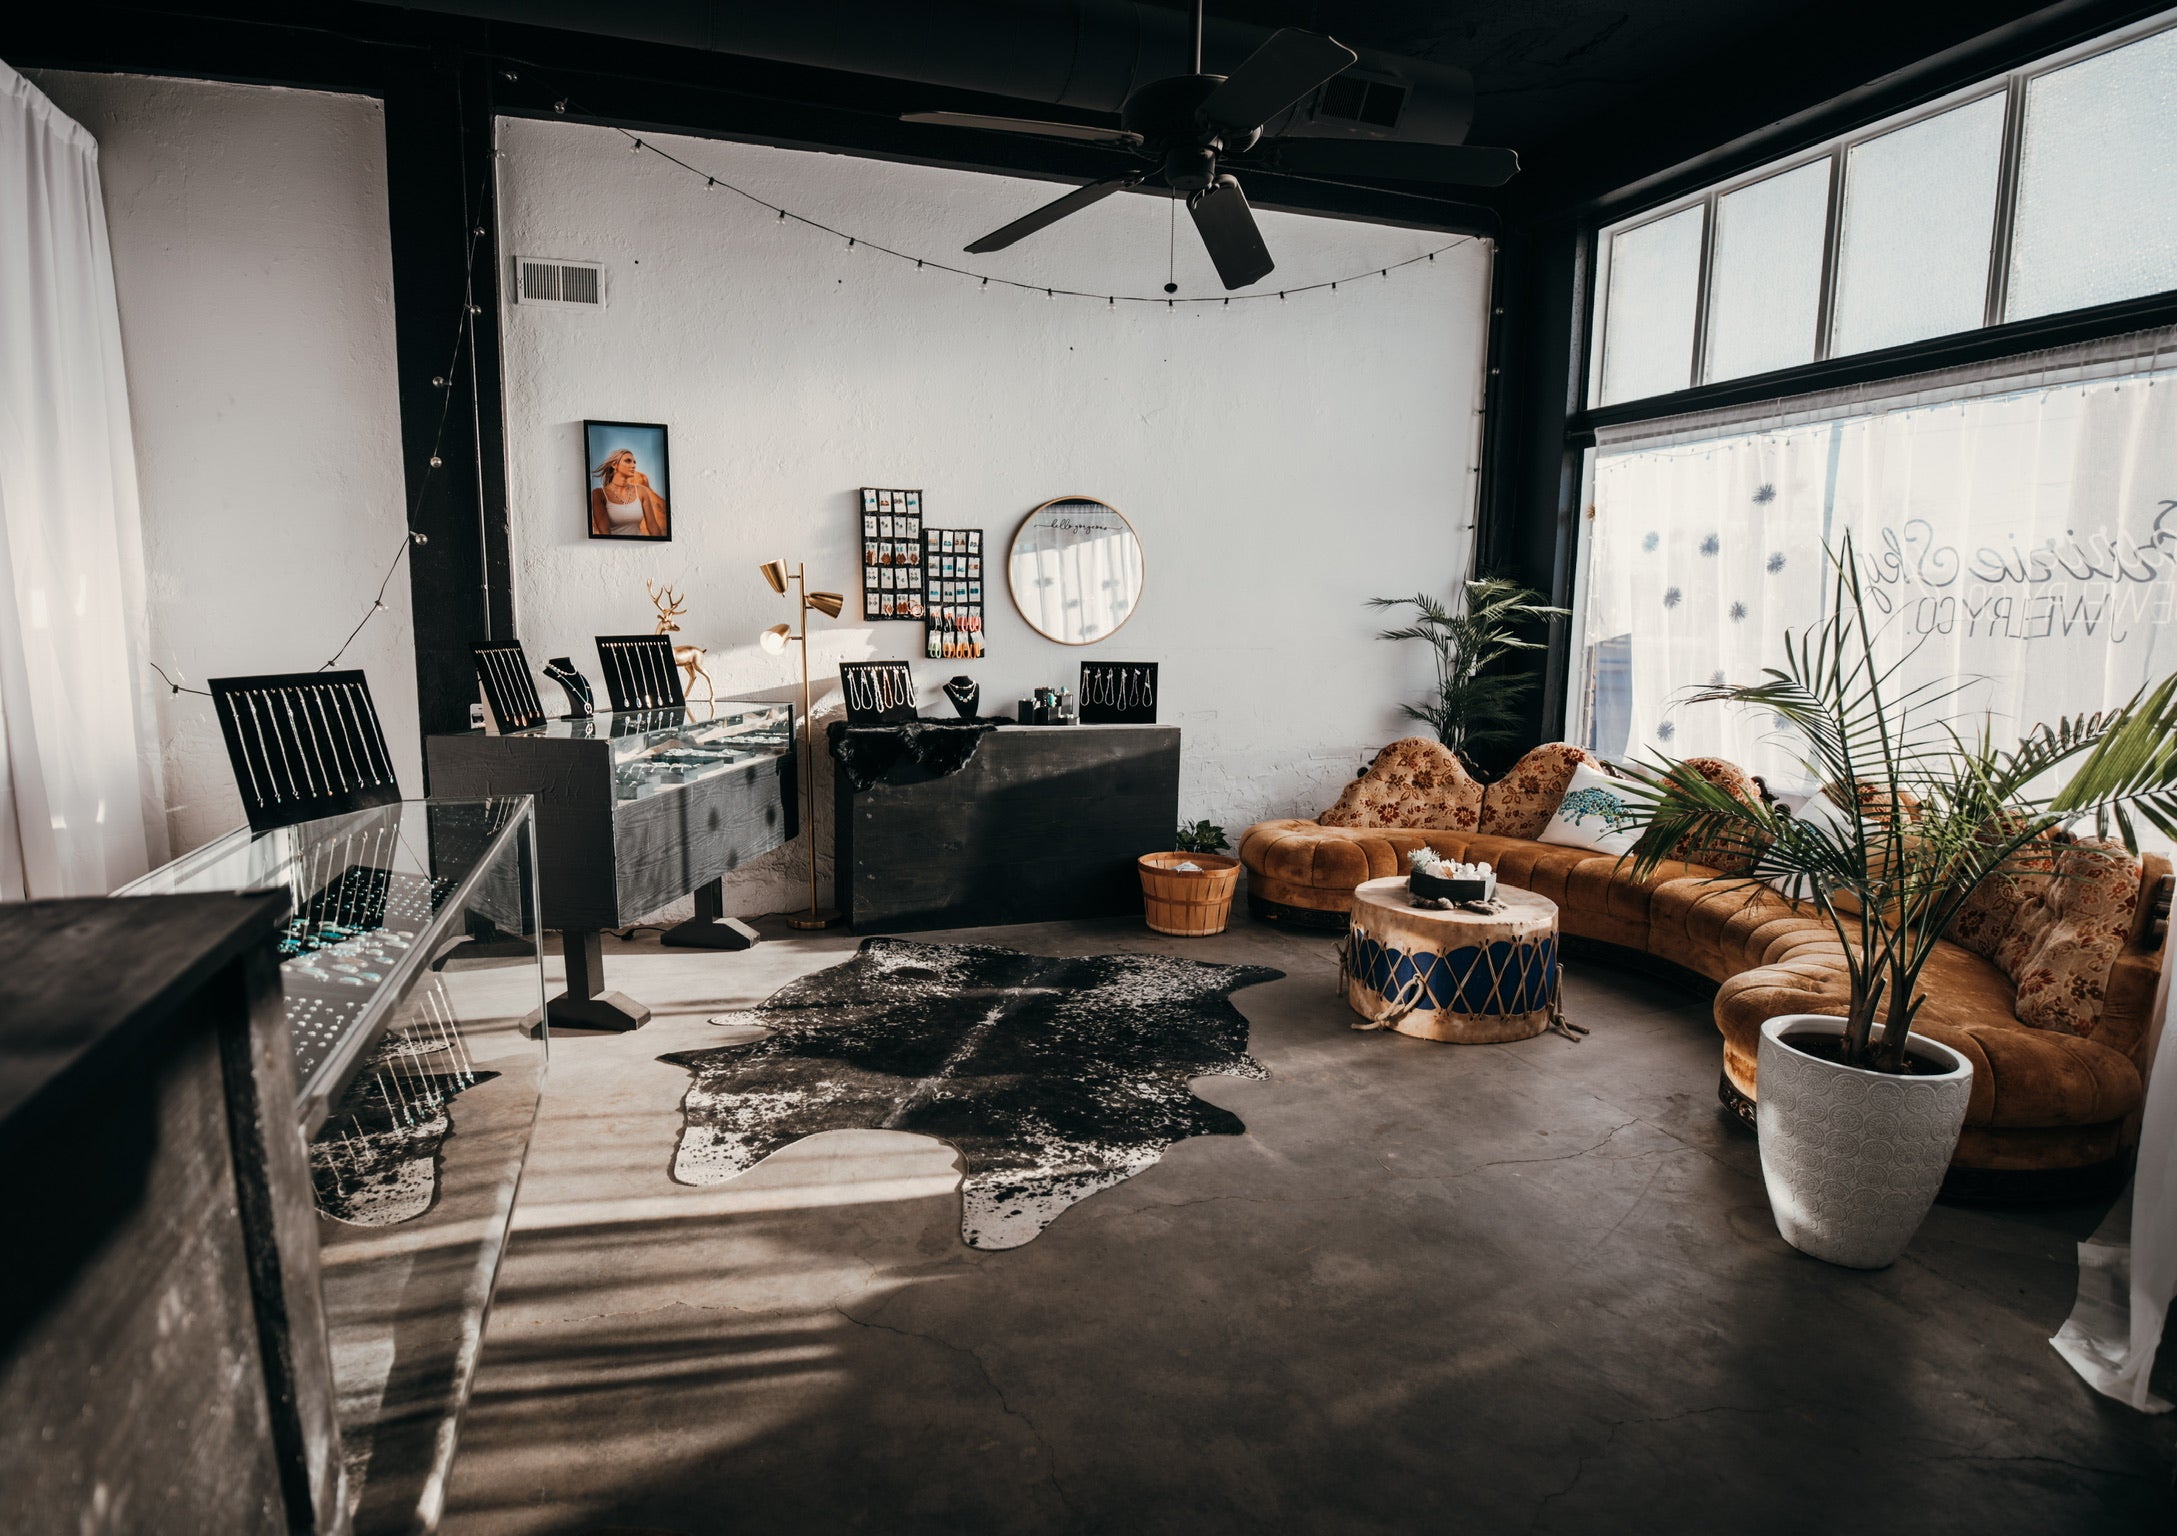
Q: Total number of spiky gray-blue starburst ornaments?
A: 9